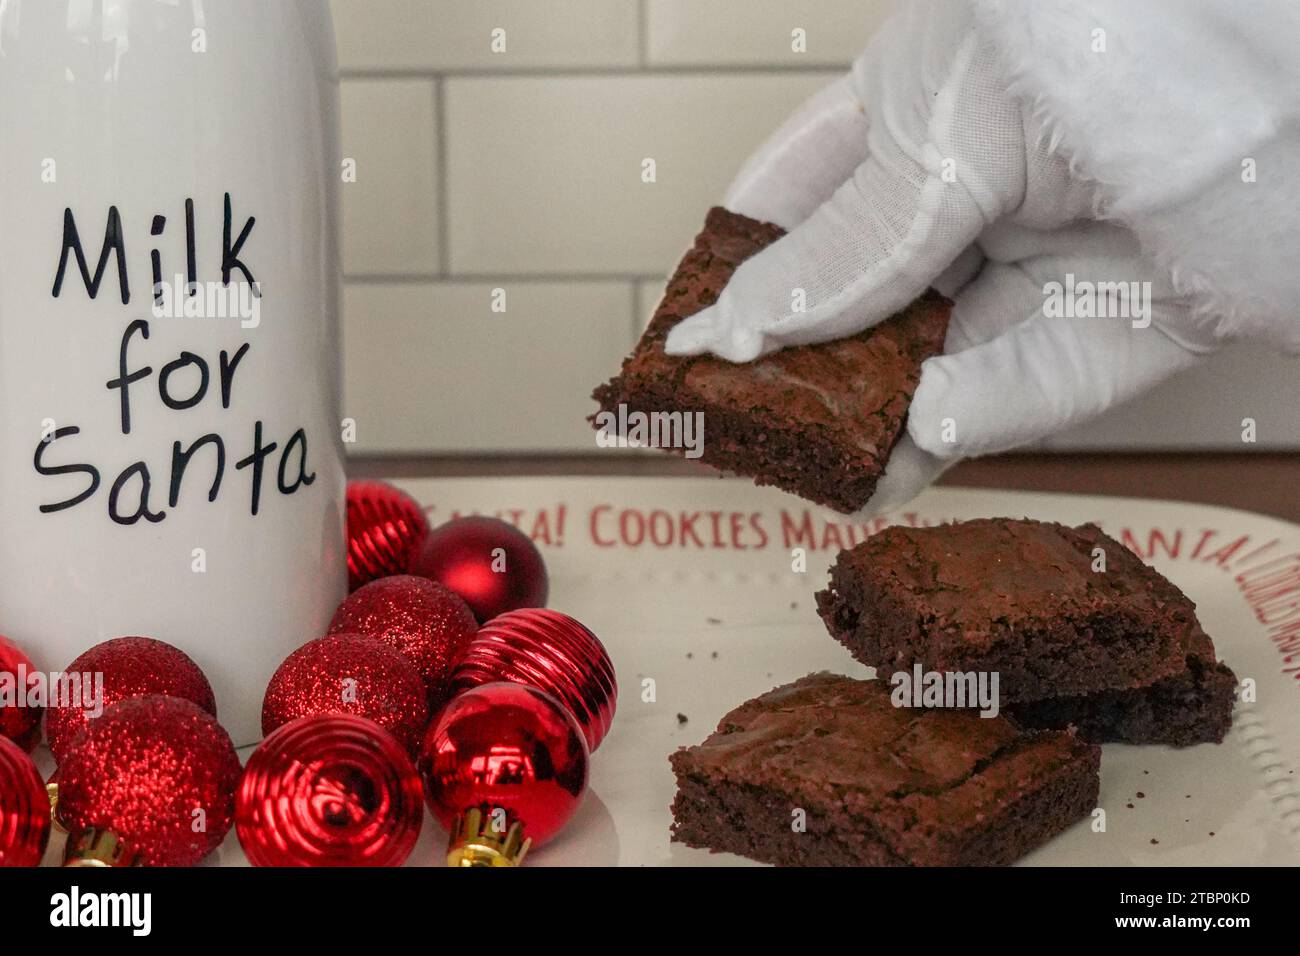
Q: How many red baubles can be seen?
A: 11